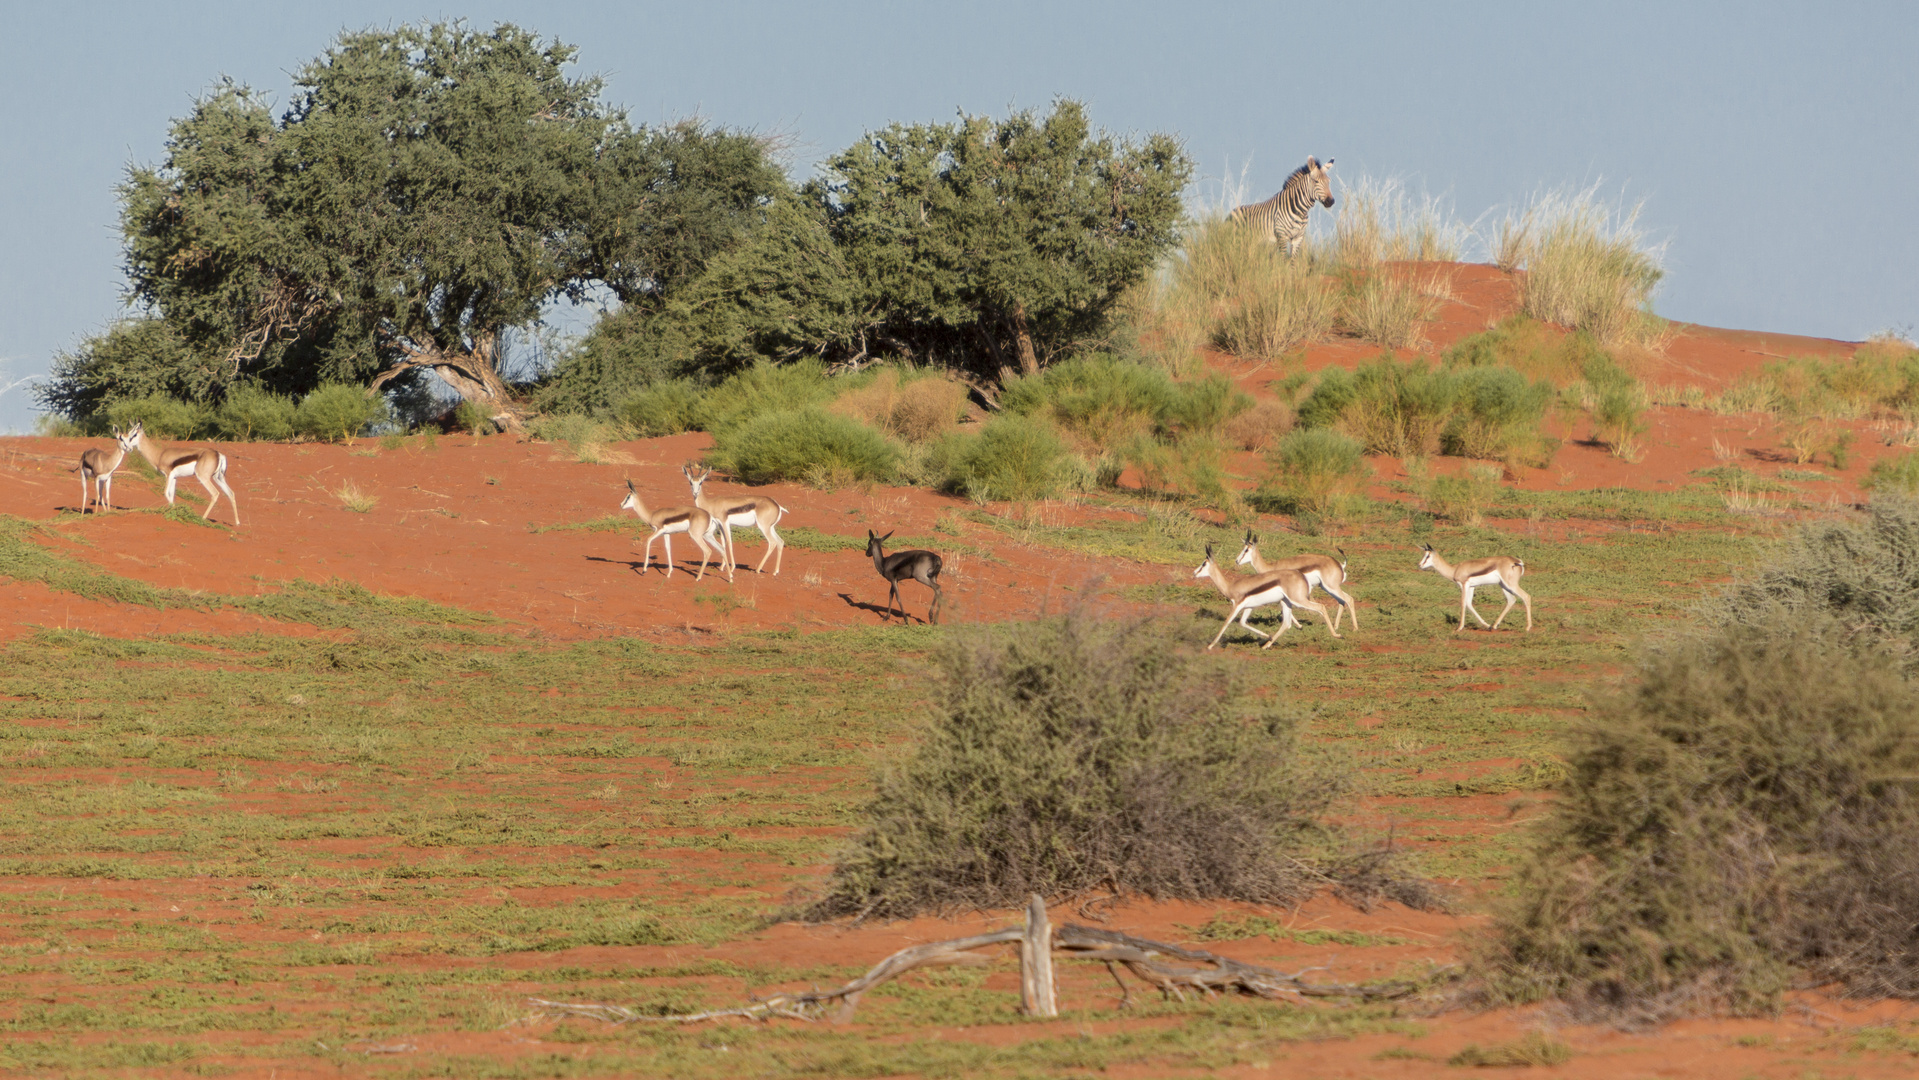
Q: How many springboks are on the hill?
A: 8